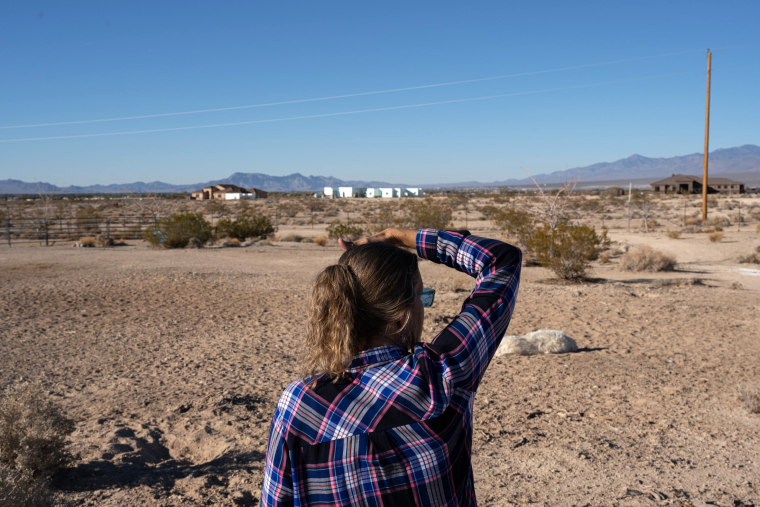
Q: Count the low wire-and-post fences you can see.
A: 1